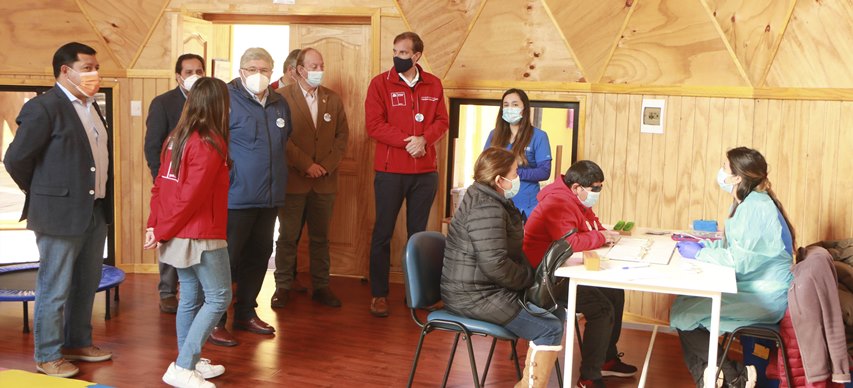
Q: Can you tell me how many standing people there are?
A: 8